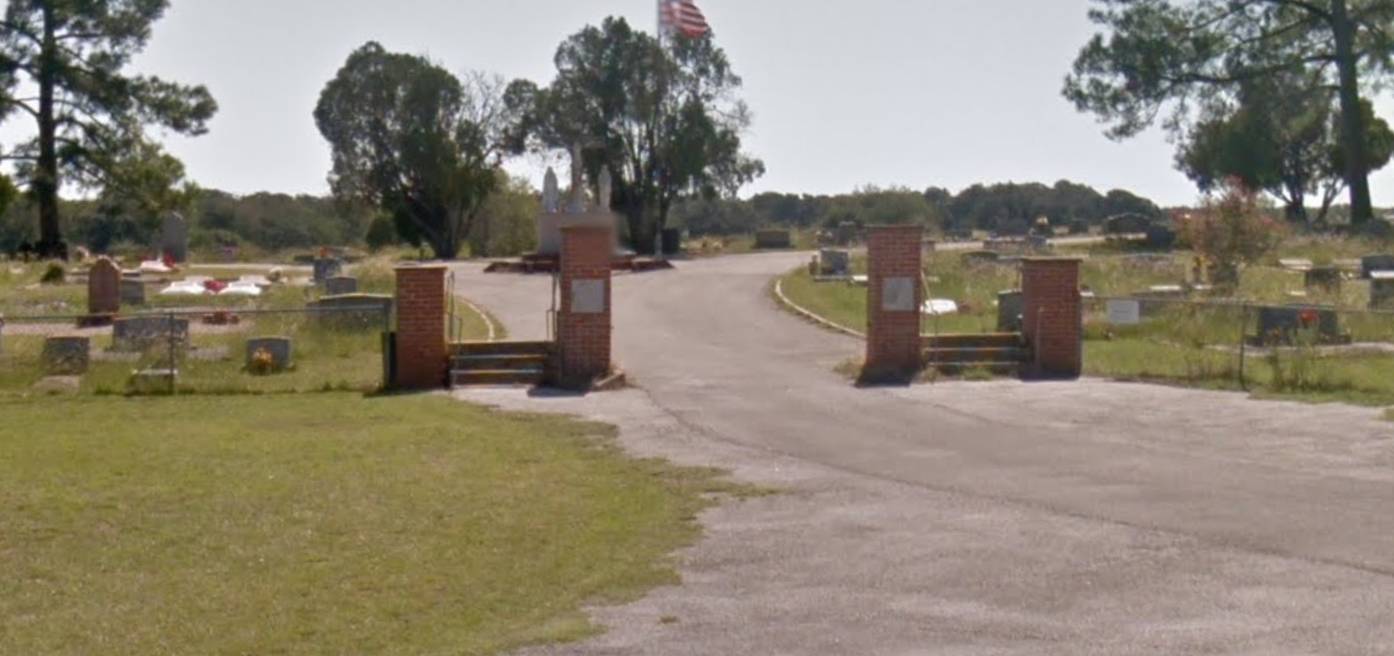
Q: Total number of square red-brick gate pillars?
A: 4